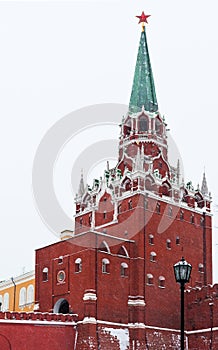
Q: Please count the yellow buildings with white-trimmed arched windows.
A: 1